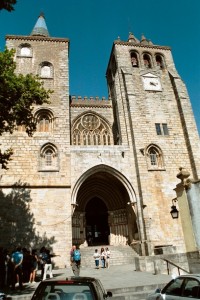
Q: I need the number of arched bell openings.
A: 3